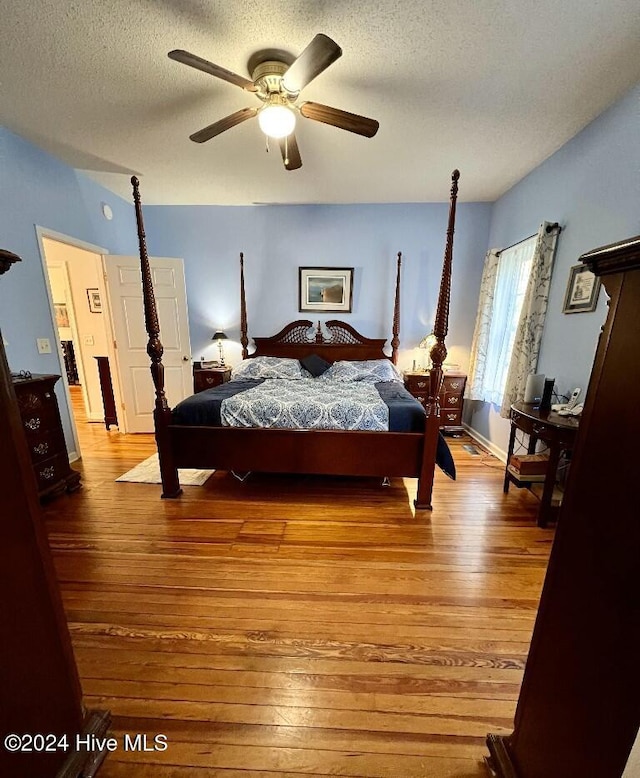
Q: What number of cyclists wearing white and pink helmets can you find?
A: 0